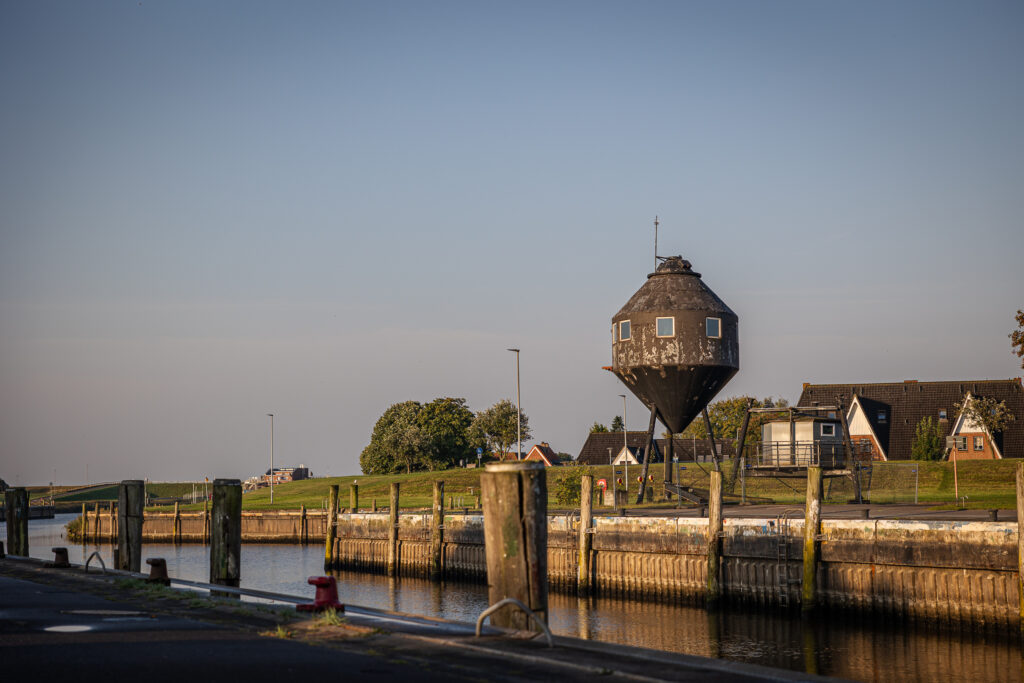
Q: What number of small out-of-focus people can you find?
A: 0